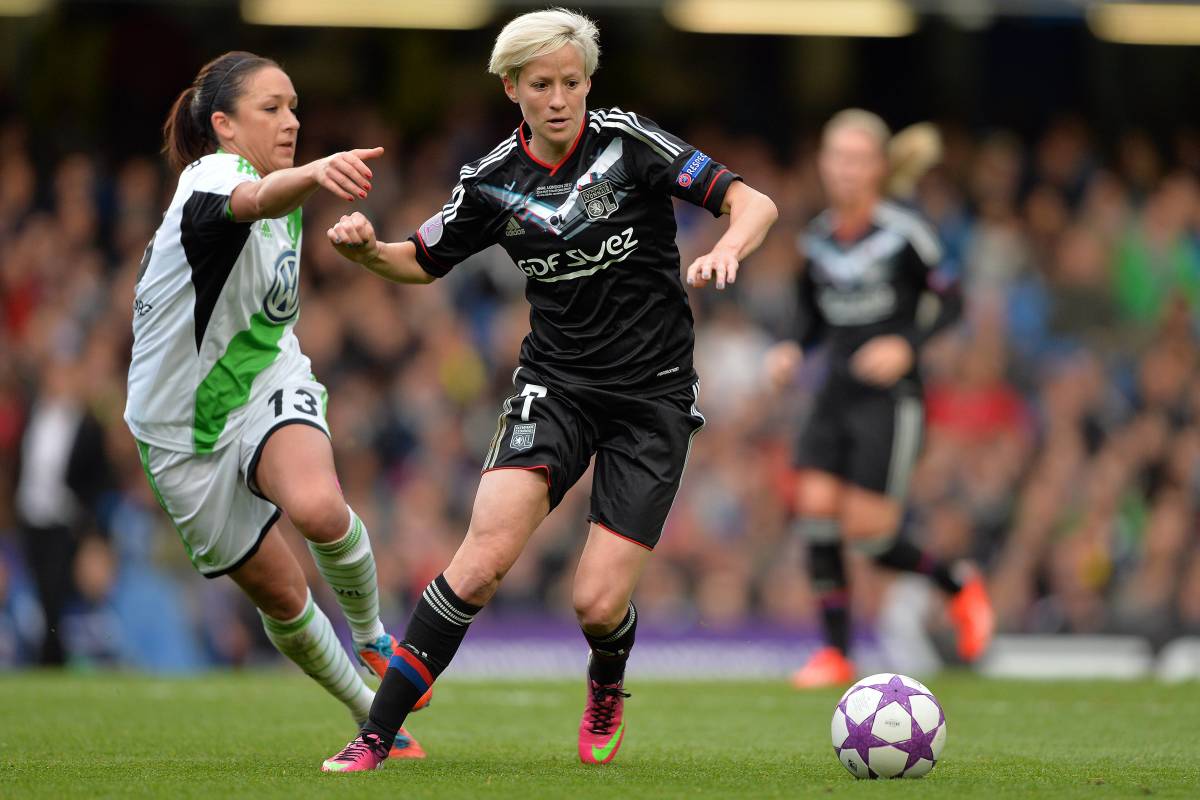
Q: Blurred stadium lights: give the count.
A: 4